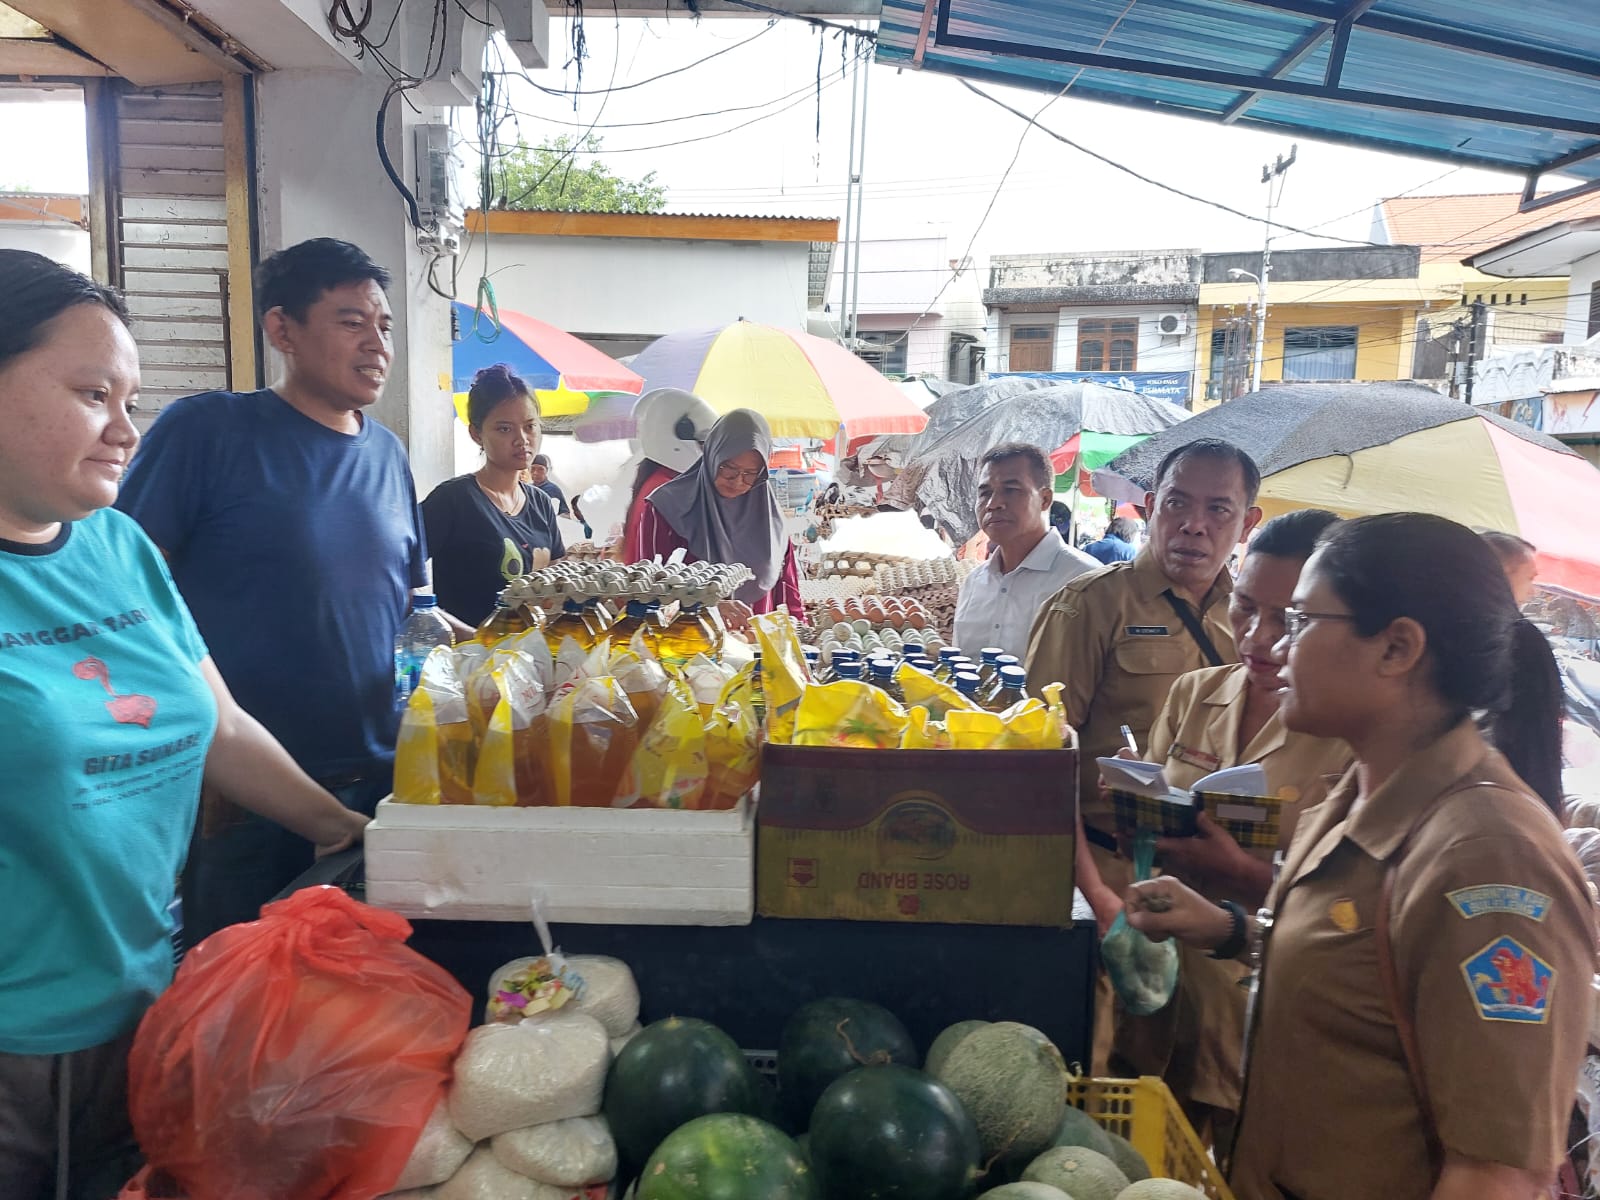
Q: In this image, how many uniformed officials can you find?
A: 3